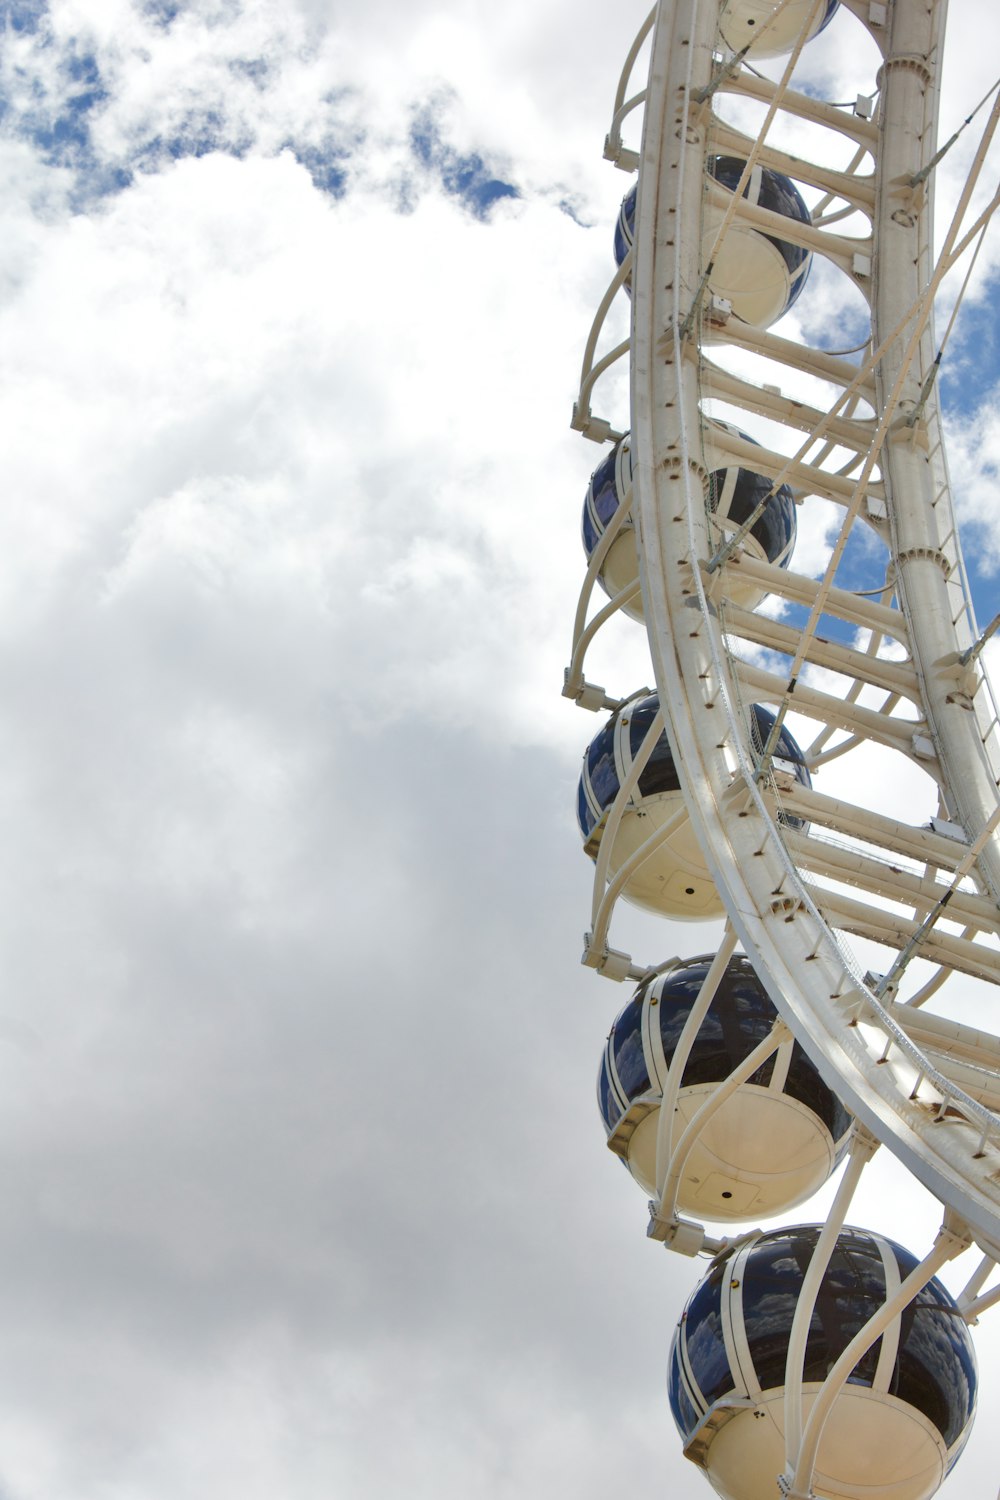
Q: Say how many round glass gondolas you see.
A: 6